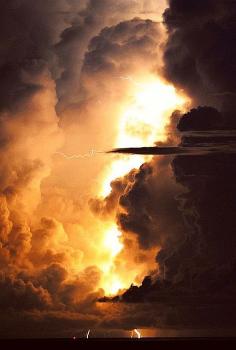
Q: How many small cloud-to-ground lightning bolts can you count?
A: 2